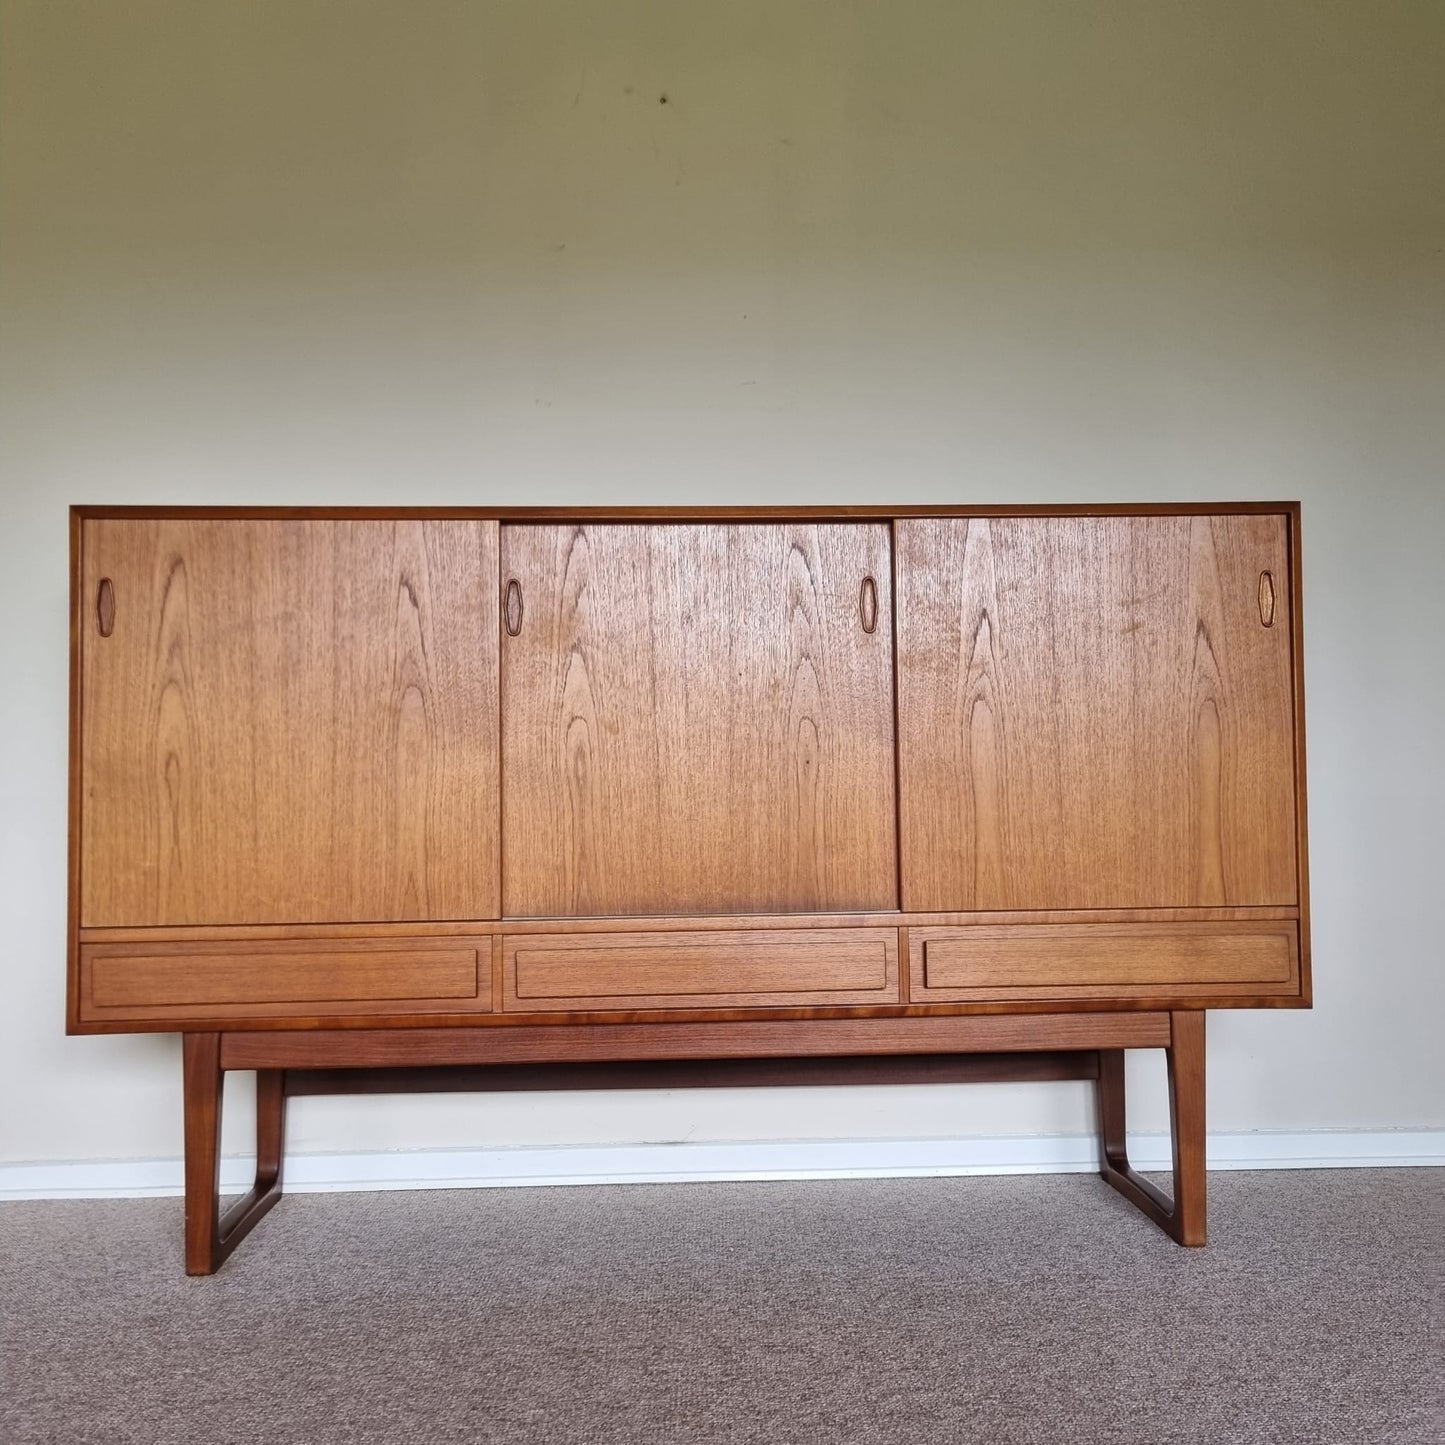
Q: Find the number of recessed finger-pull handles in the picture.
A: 4